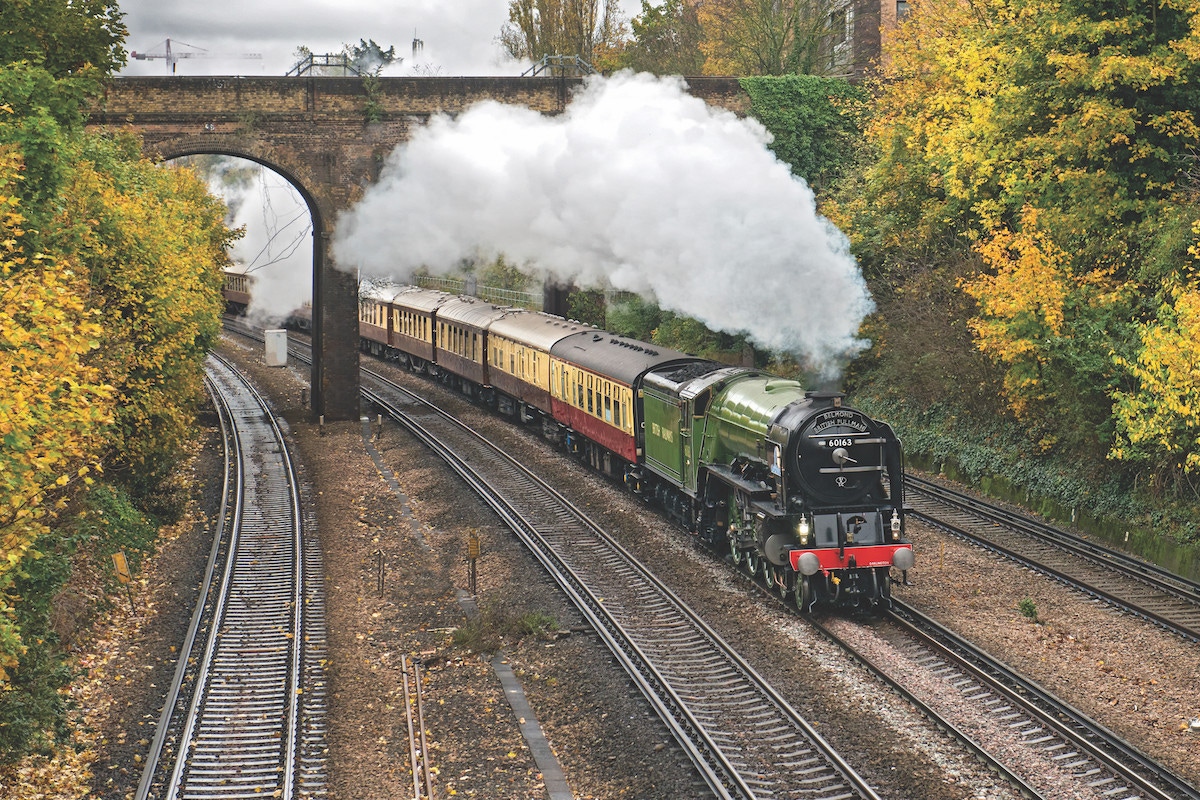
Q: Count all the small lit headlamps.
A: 2